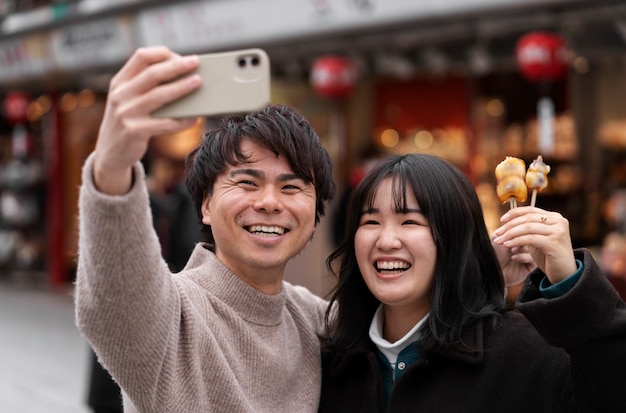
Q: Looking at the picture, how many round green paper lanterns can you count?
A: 0